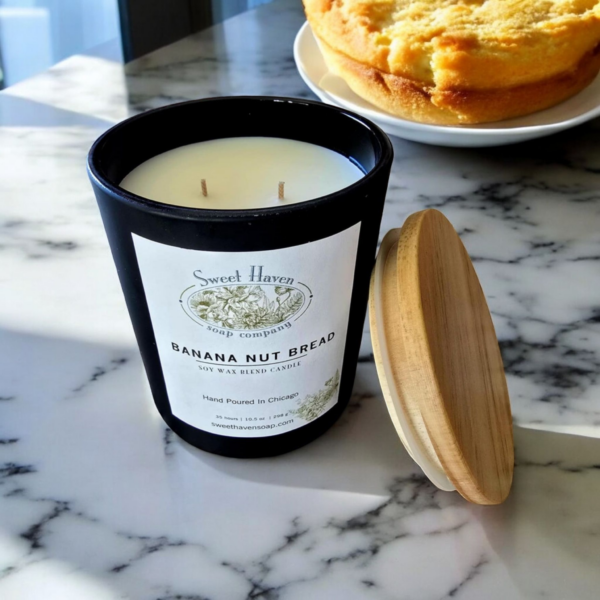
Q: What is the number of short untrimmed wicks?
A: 2